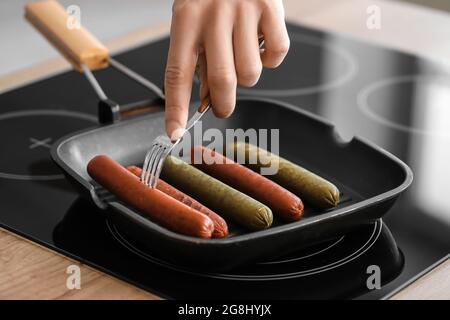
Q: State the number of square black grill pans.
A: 1